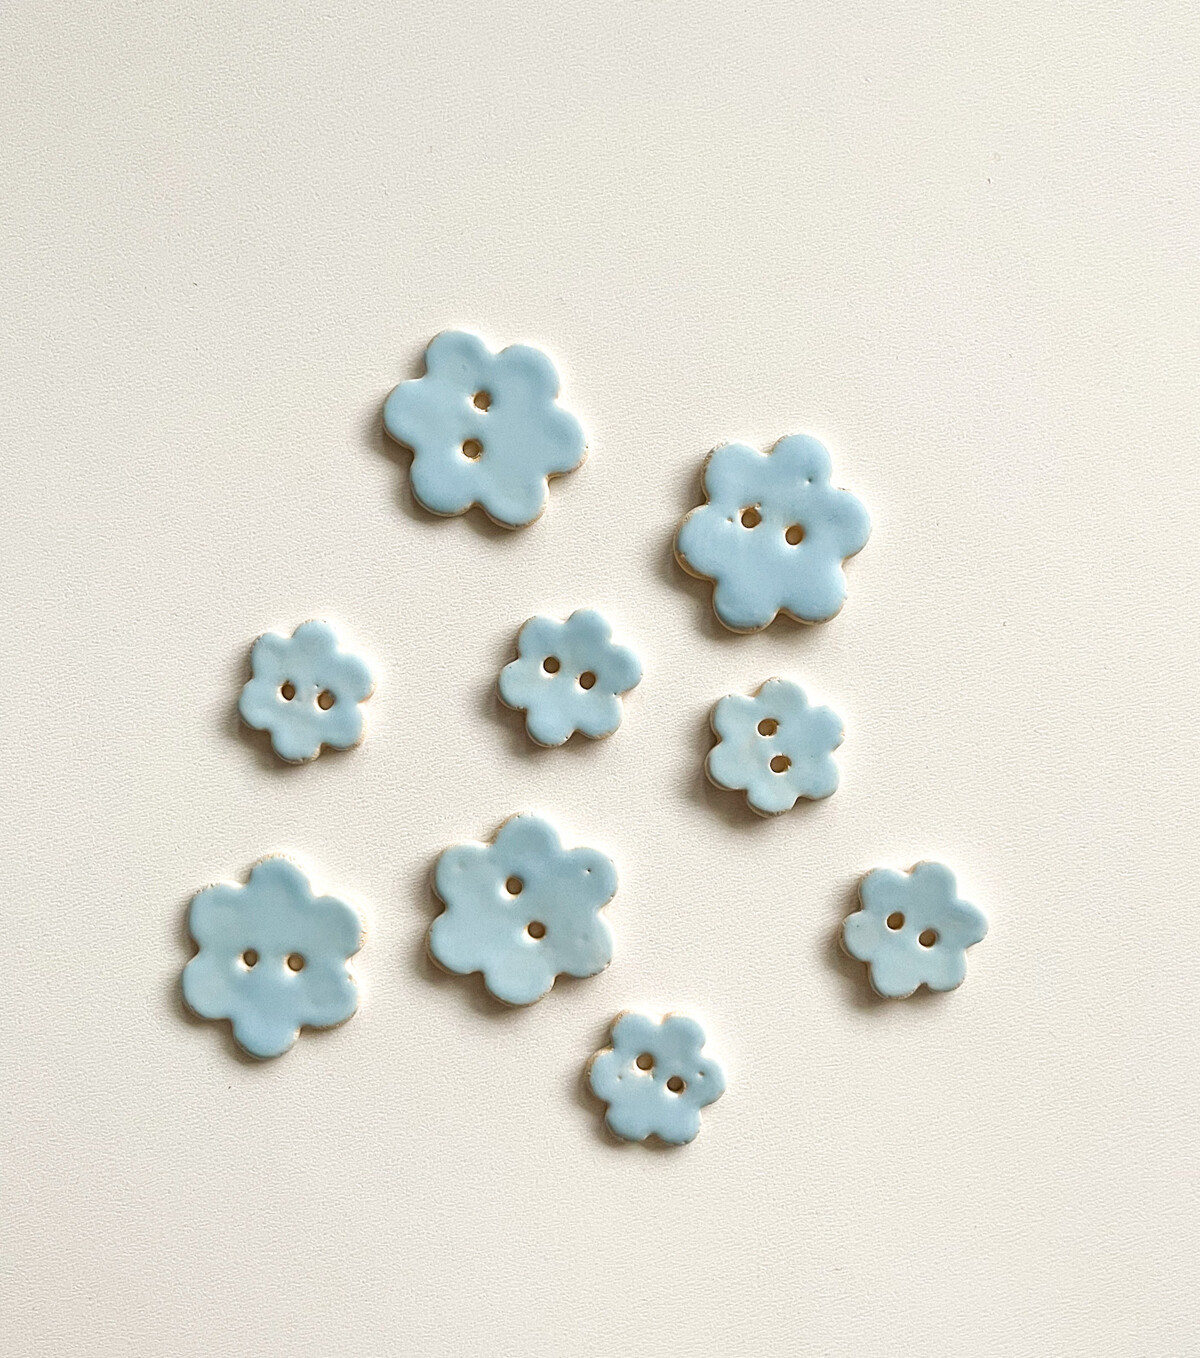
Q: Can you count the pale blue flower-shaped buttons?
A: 9